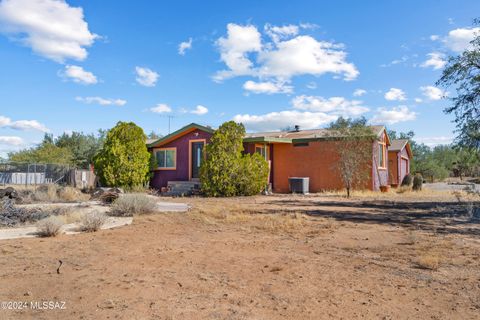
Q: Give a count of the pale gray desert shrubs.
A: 3